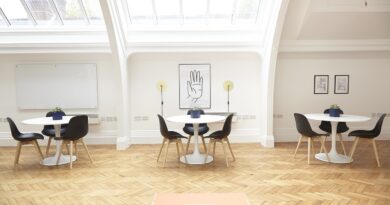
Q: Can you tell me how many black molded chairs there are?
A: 9